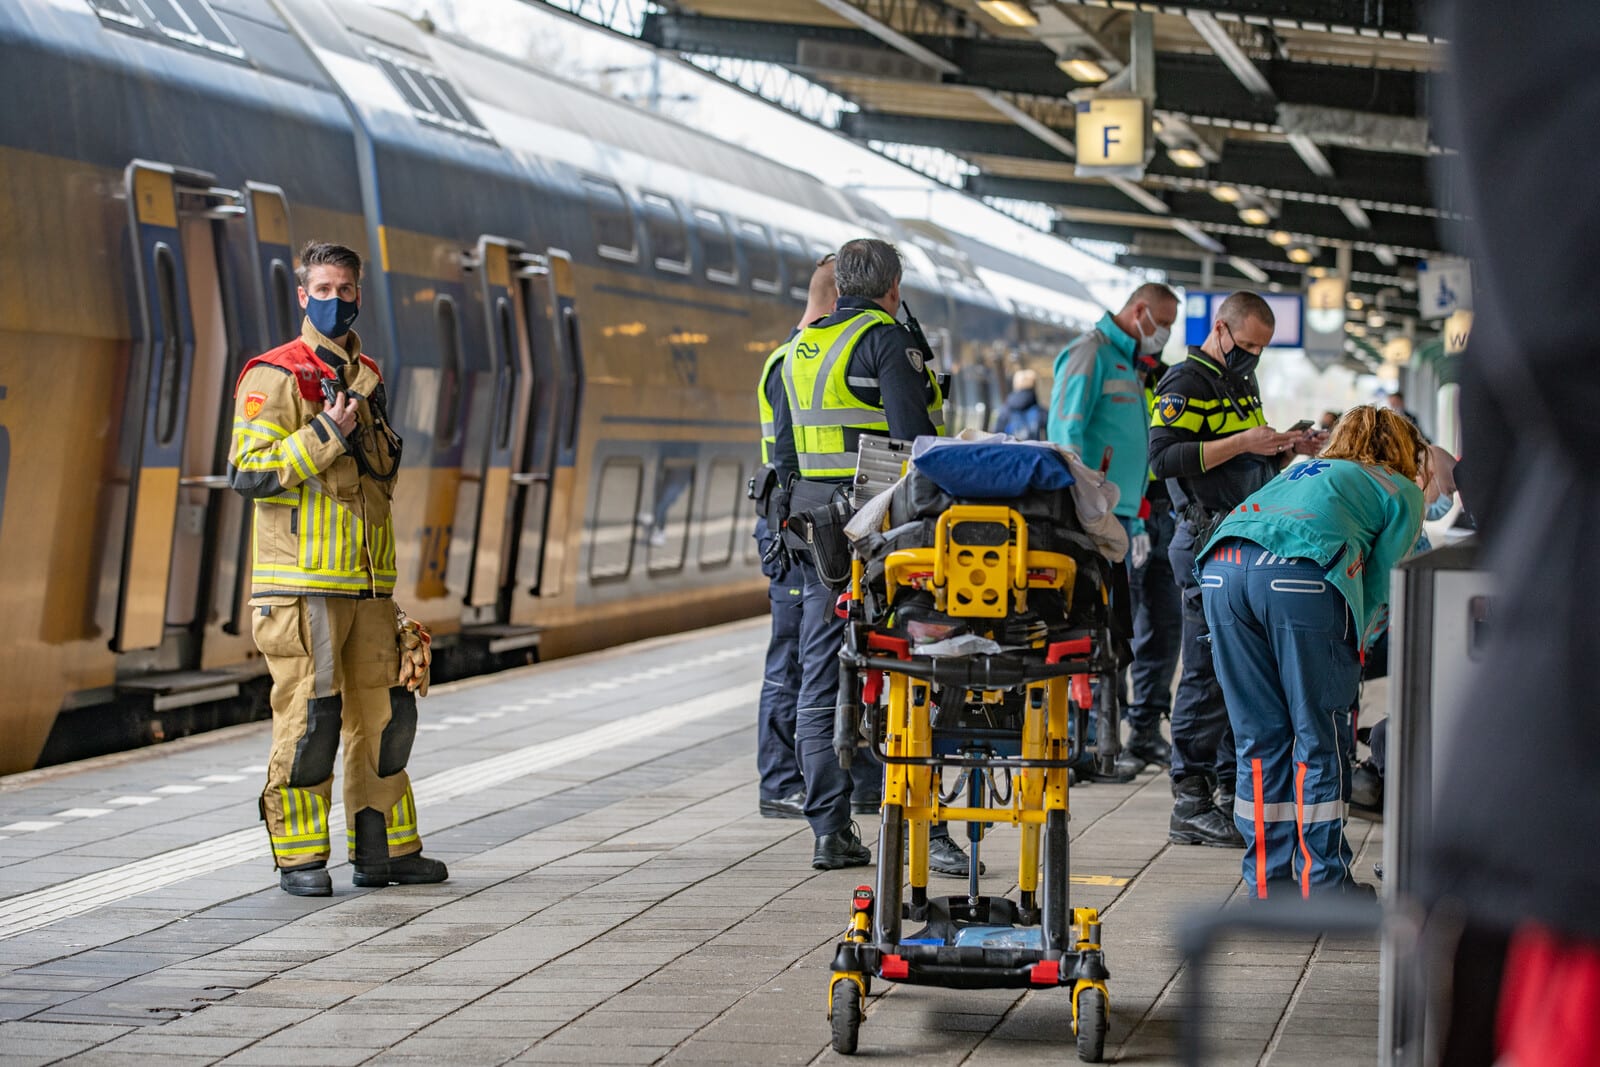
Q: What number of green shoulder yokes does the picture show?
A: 0